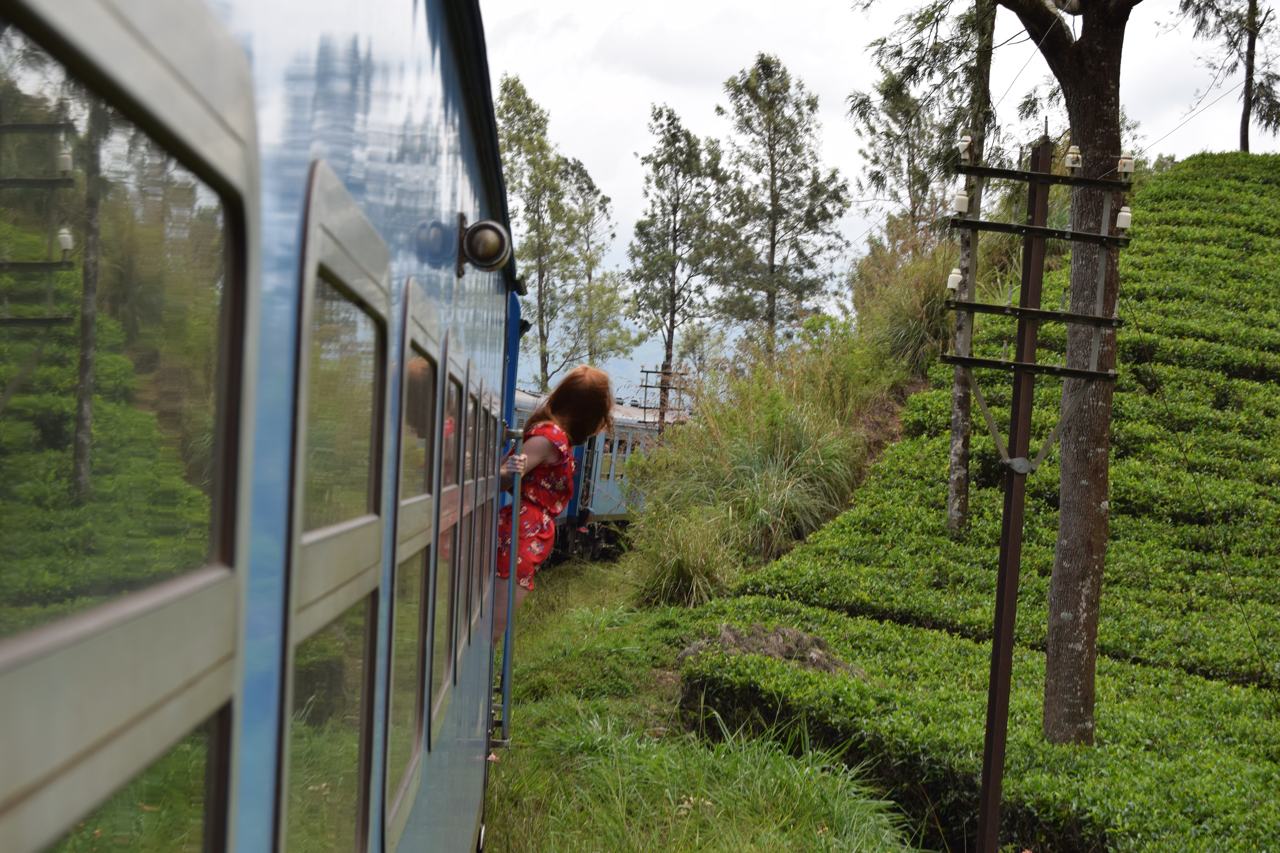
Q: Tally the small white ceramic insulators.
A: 6